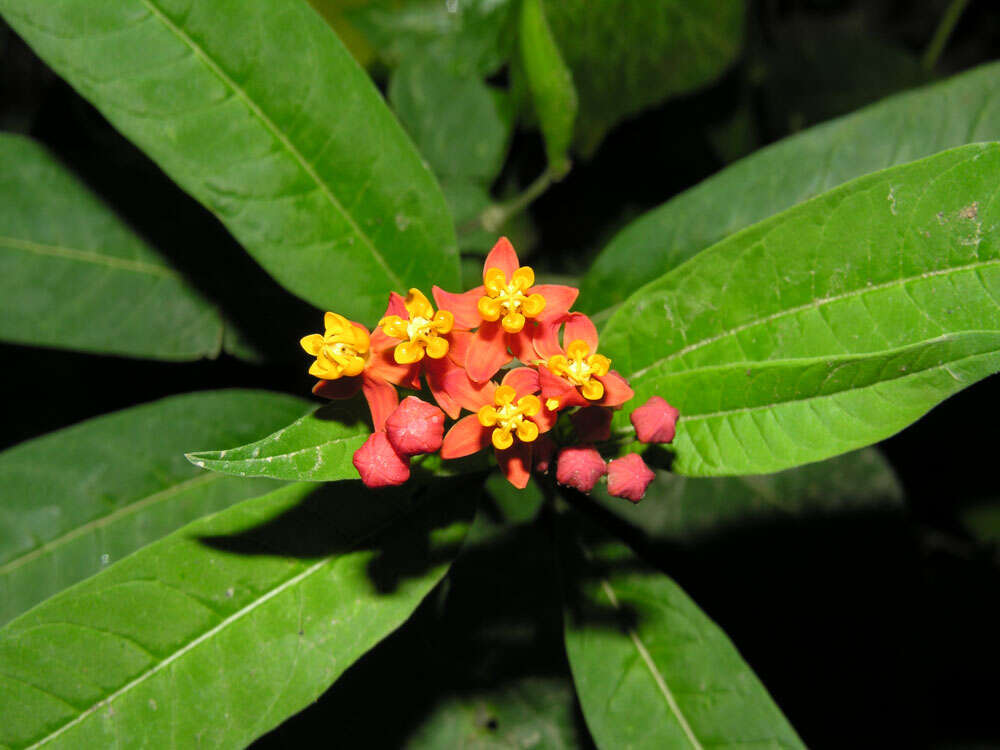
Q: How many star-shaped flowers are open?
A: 5